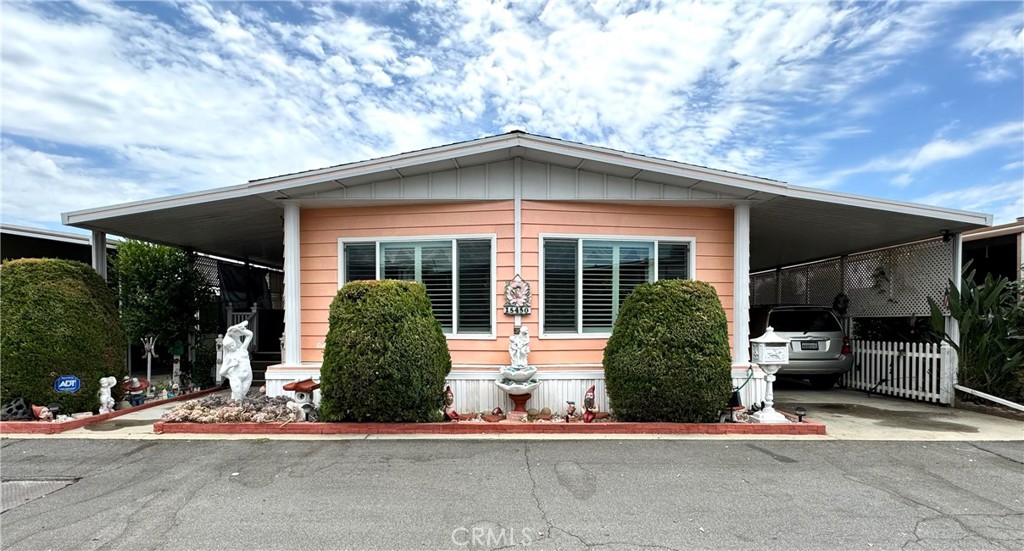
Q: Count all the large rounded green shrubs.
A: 3